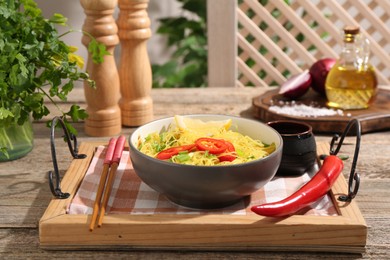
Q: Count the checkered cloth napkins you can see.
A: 1